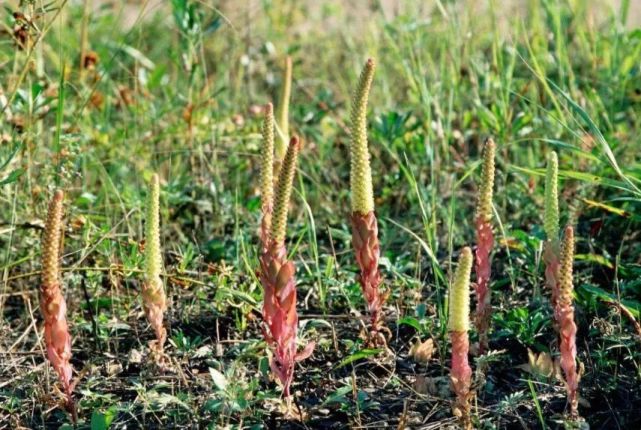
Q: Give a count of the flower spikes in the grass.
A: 10